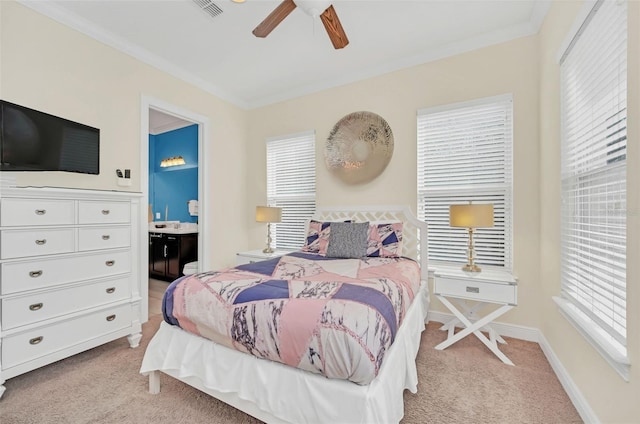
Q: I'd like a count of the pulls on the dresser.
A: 10